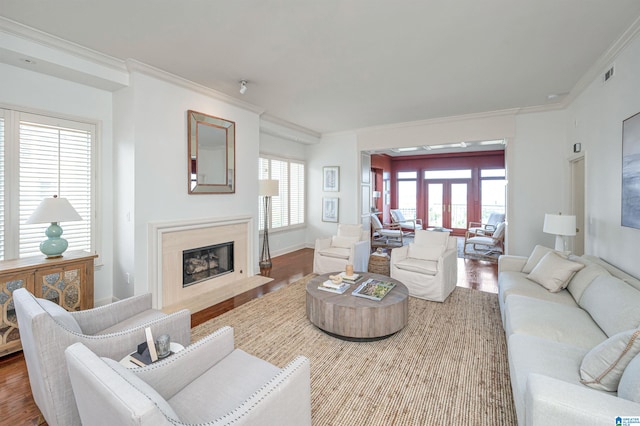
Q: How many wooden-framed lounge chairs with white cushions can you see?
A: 4